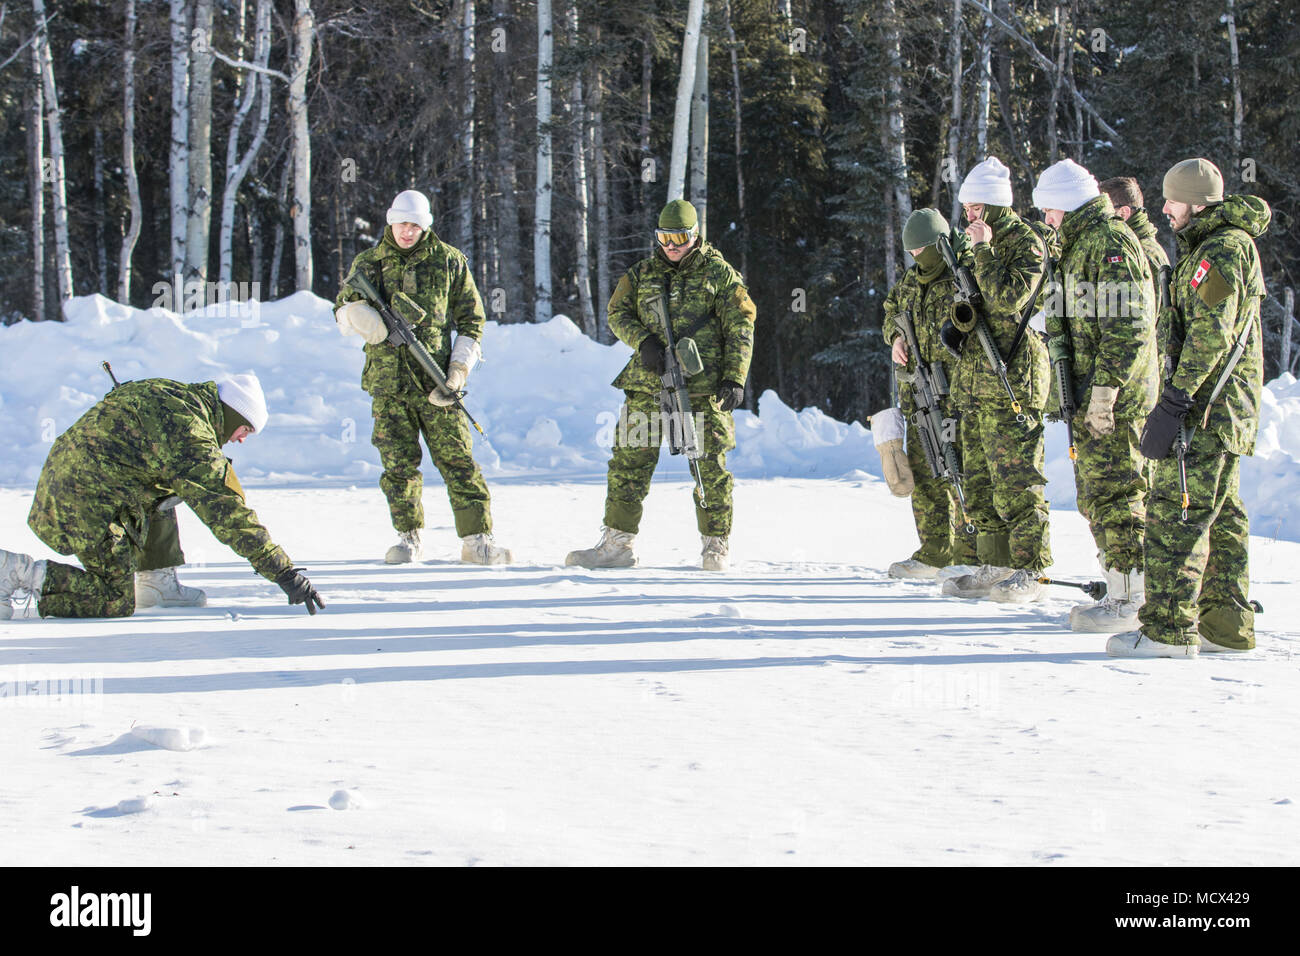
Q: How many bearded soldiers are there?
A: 1